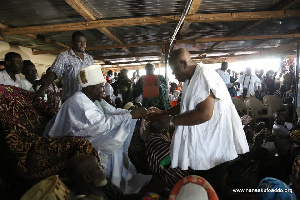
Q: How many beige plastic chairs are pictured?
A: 3